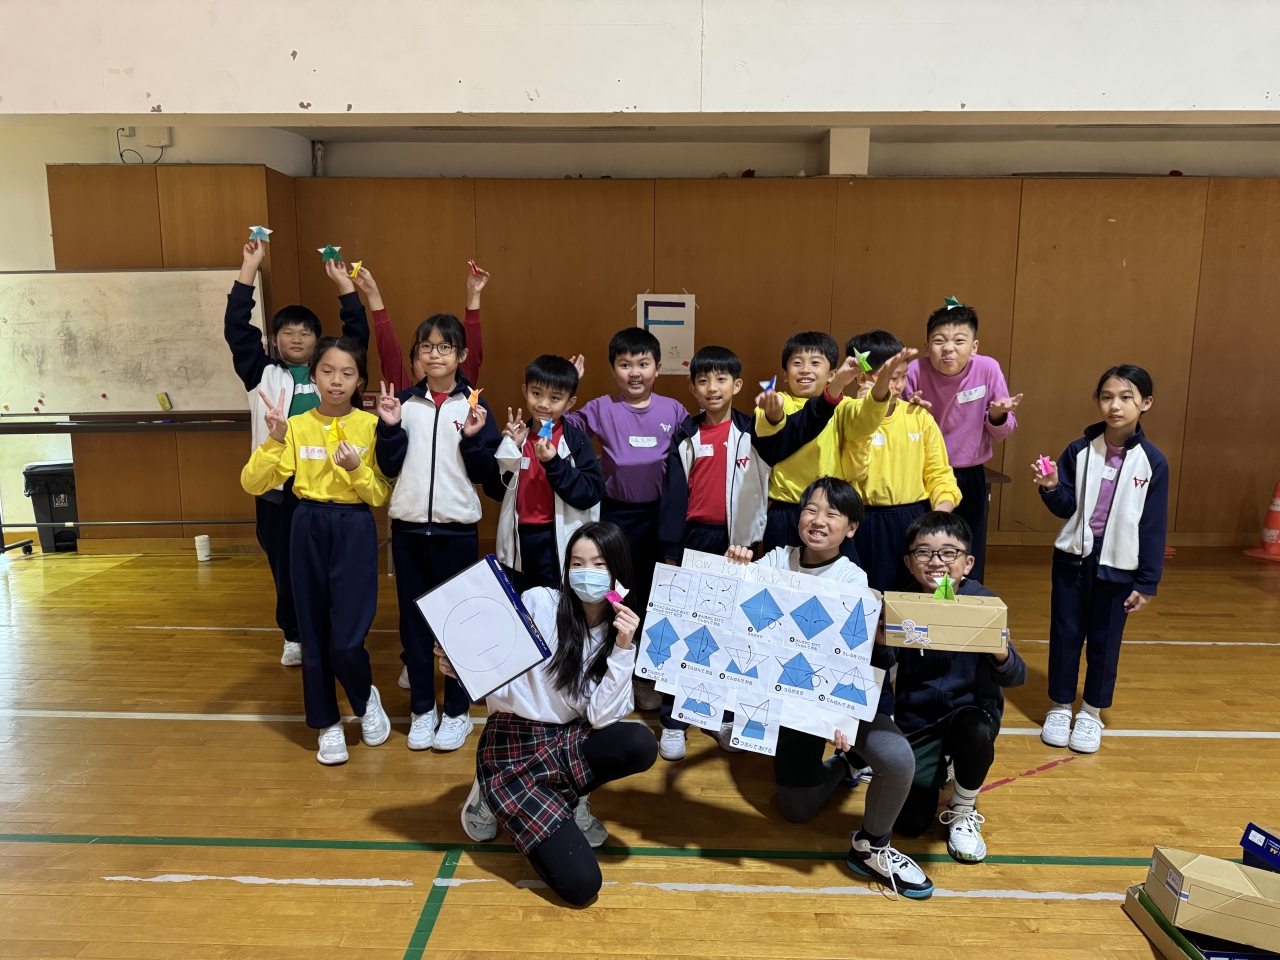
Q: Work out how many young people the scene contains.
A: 14